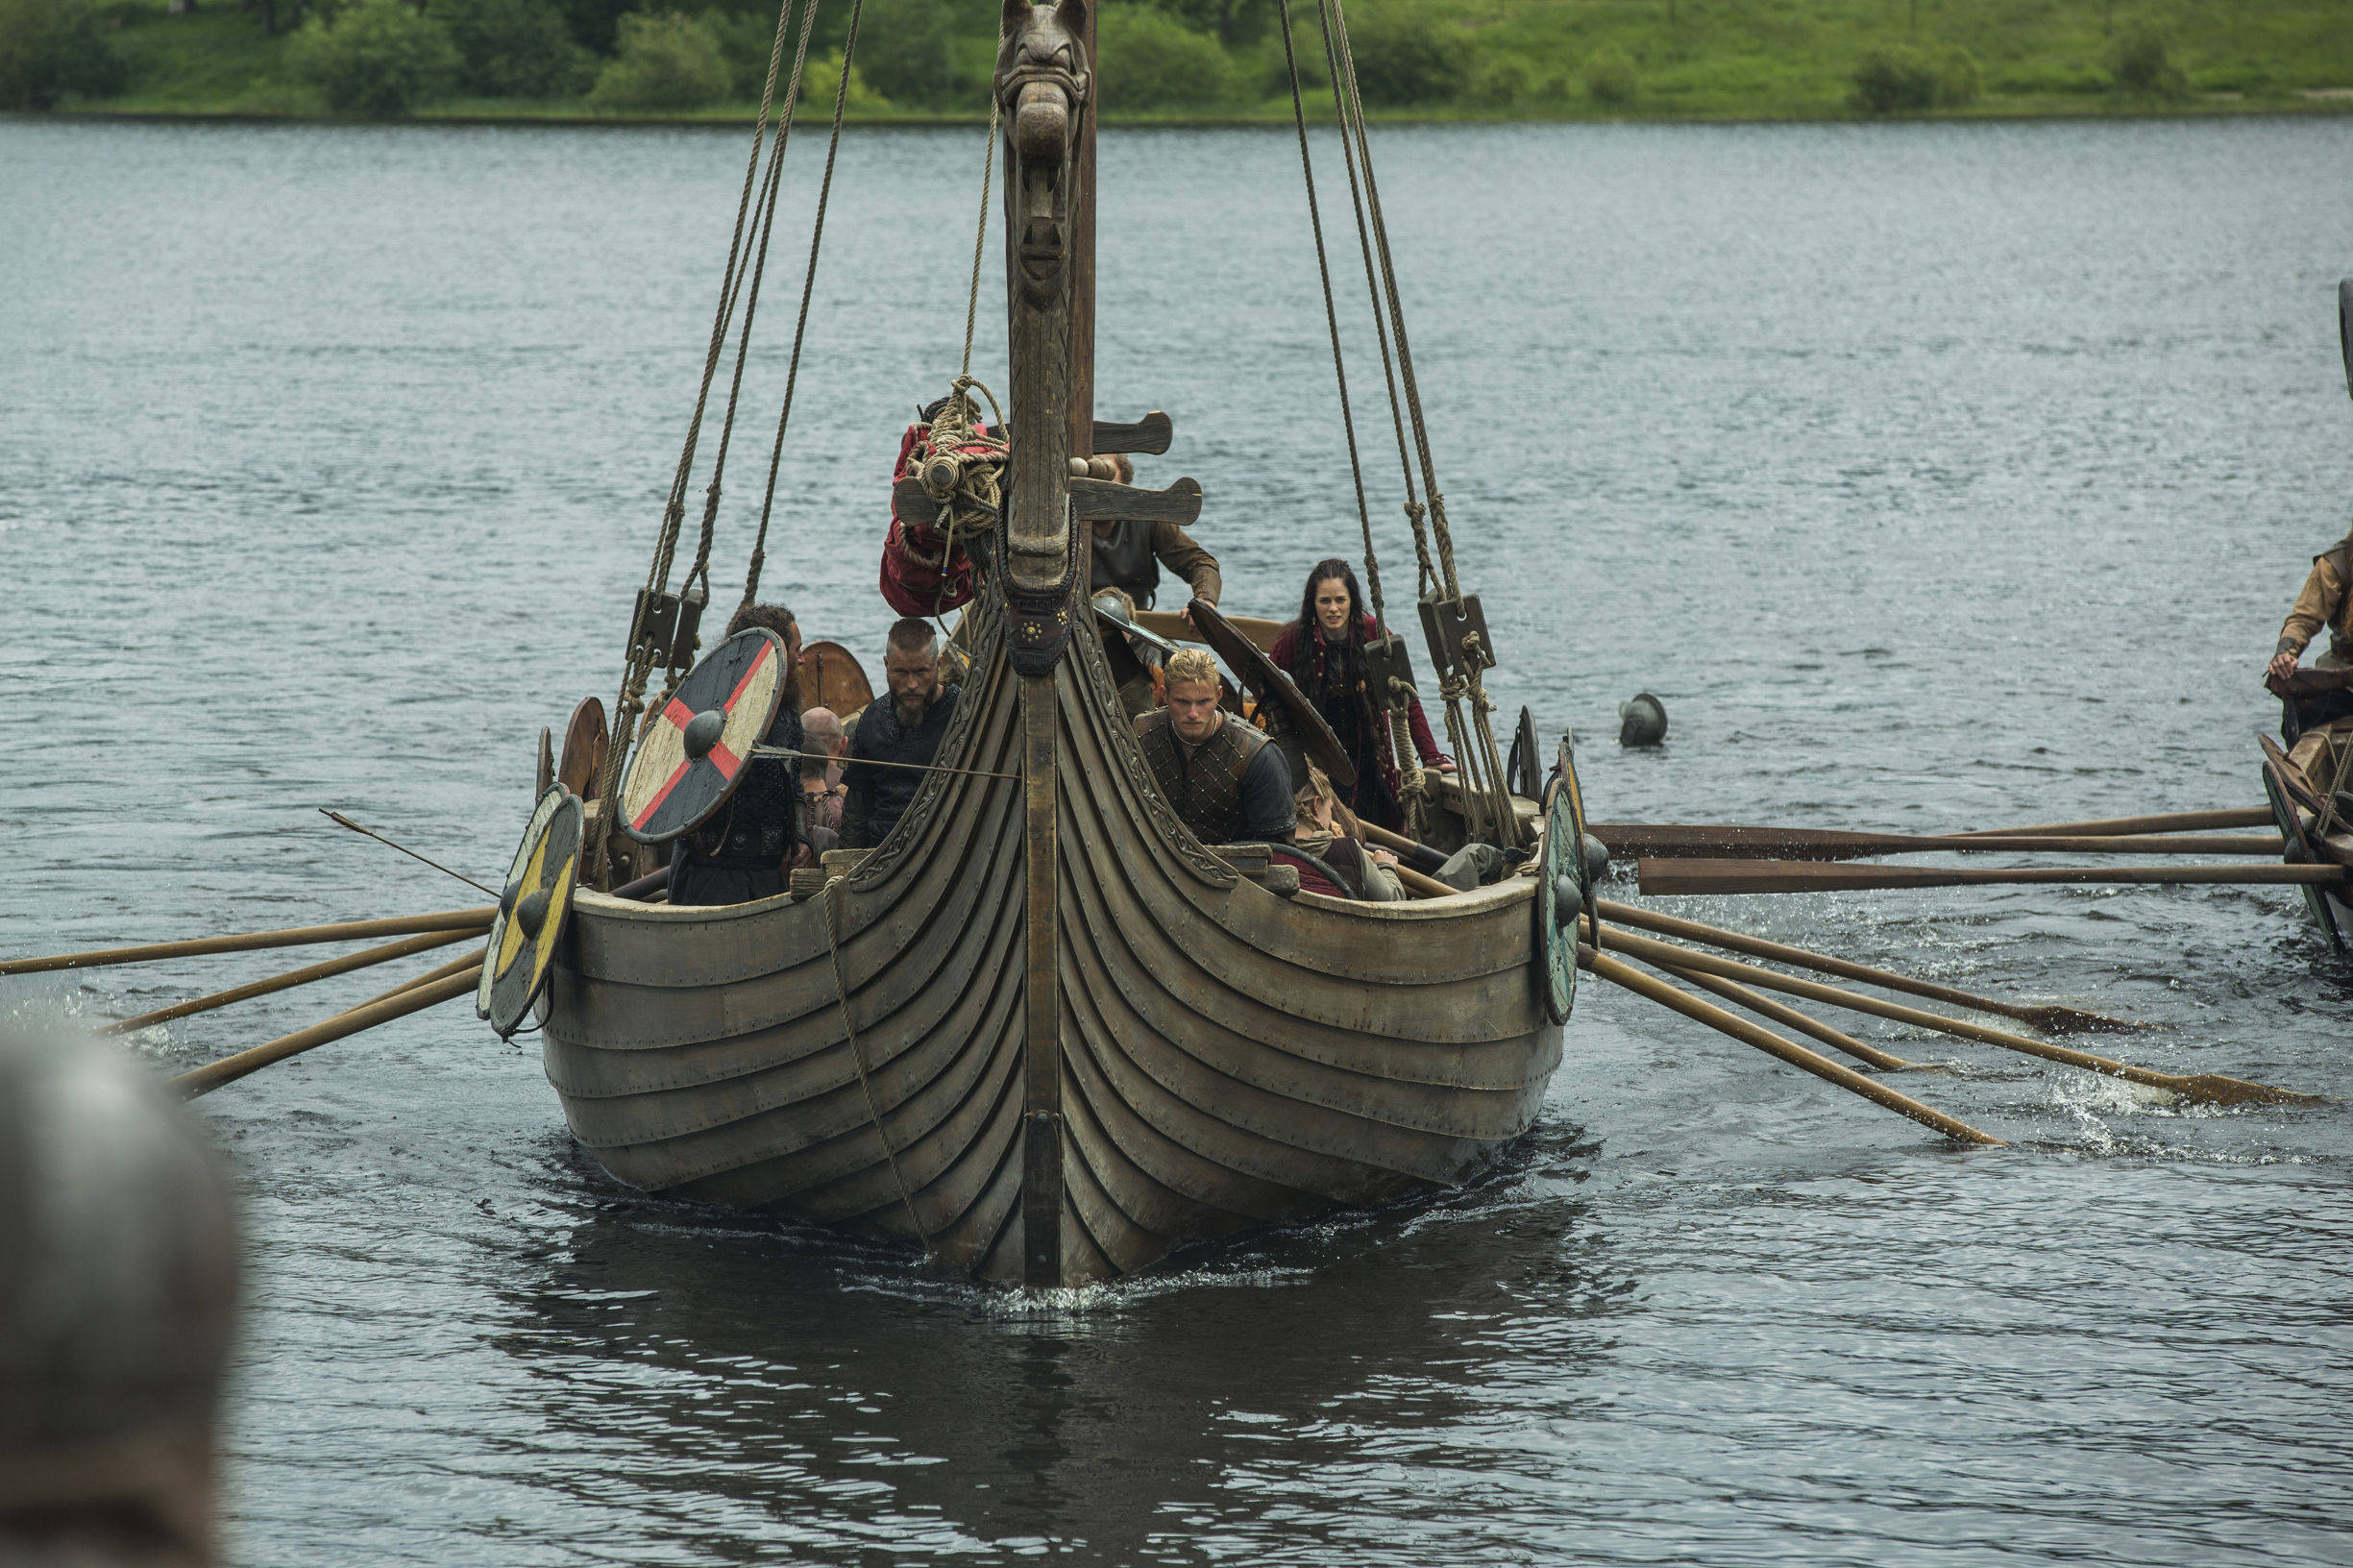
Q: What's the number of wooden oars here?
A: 11